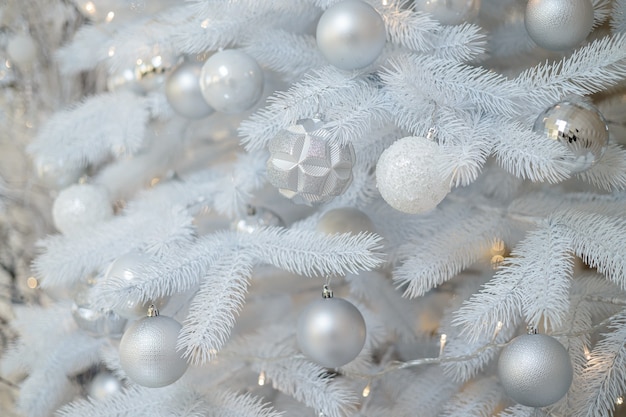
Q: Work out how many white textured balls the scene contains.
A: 2